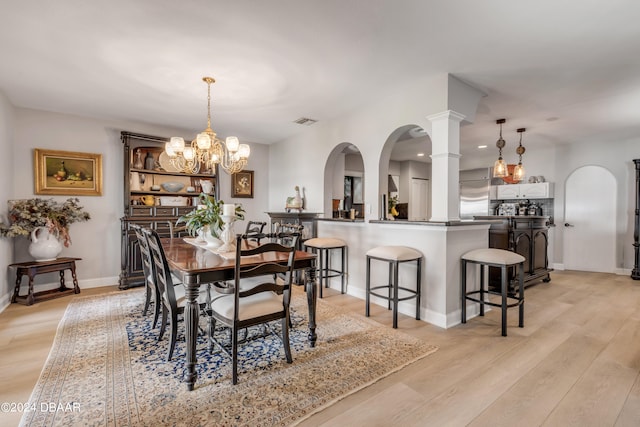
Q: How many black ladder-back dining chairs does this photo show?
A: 6